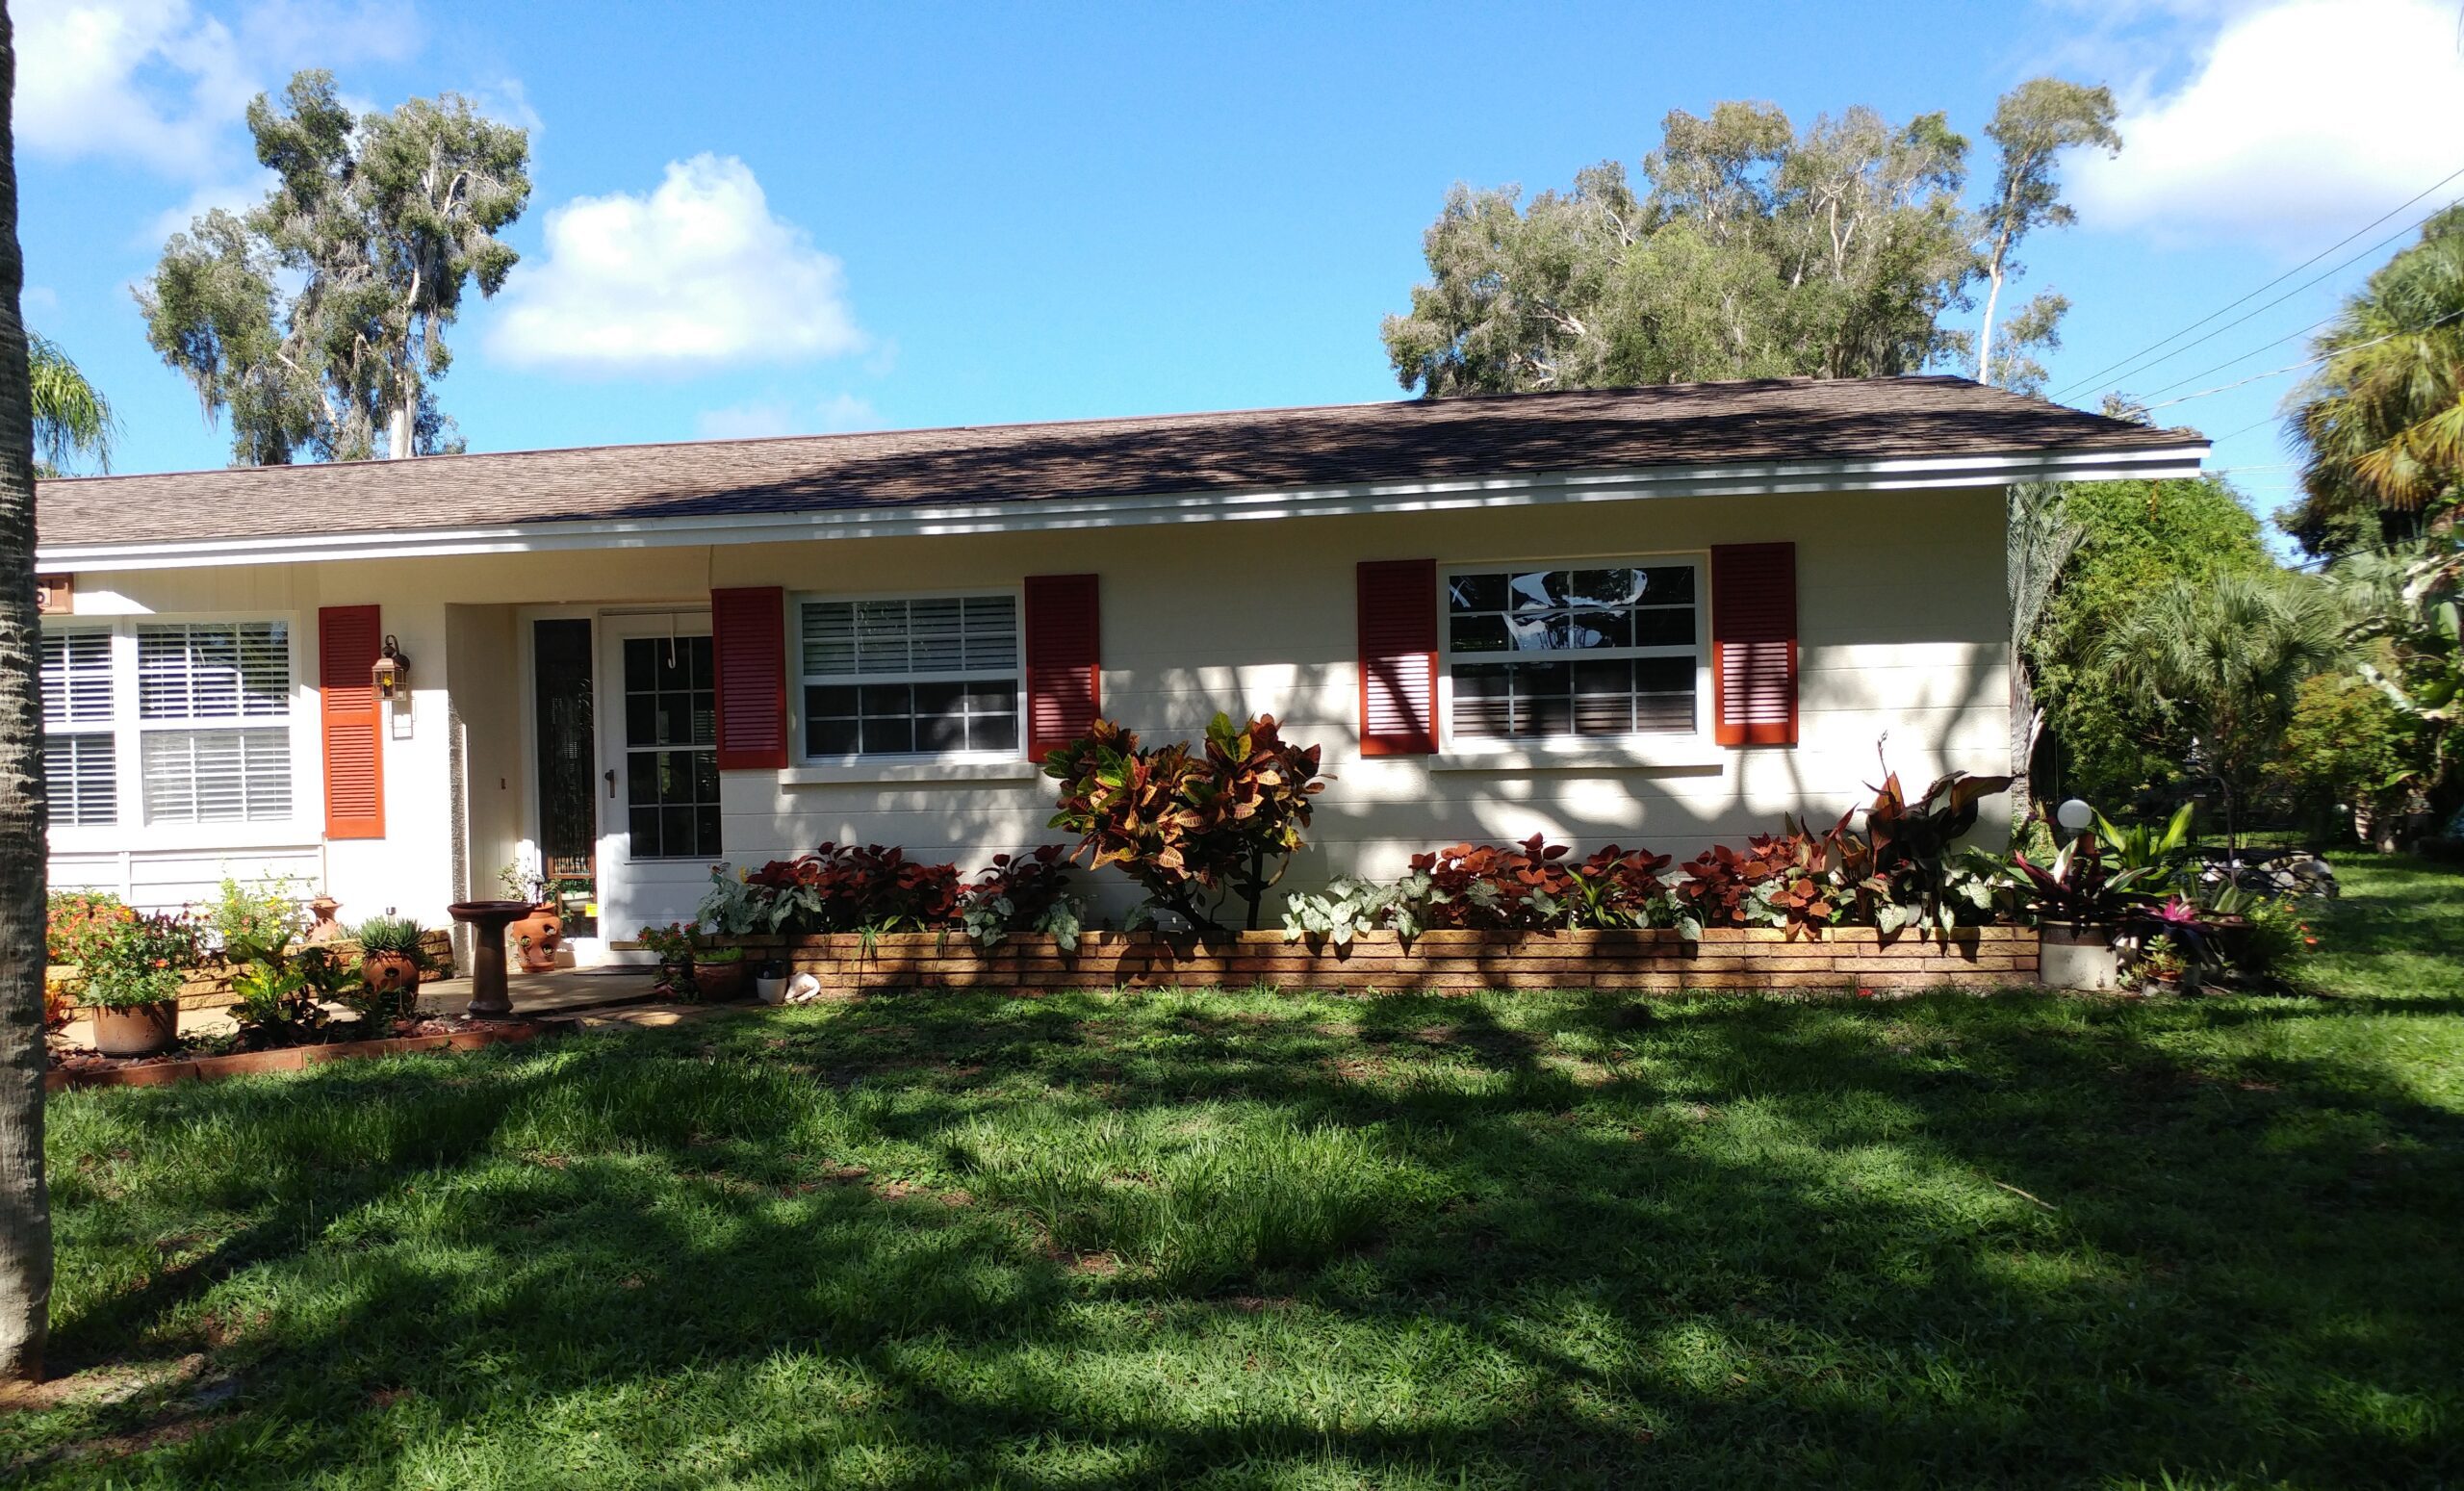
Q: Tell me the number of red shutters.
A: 5